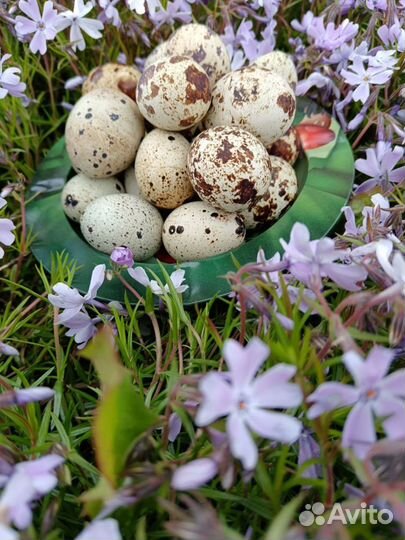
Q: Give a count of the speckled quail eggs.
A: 15